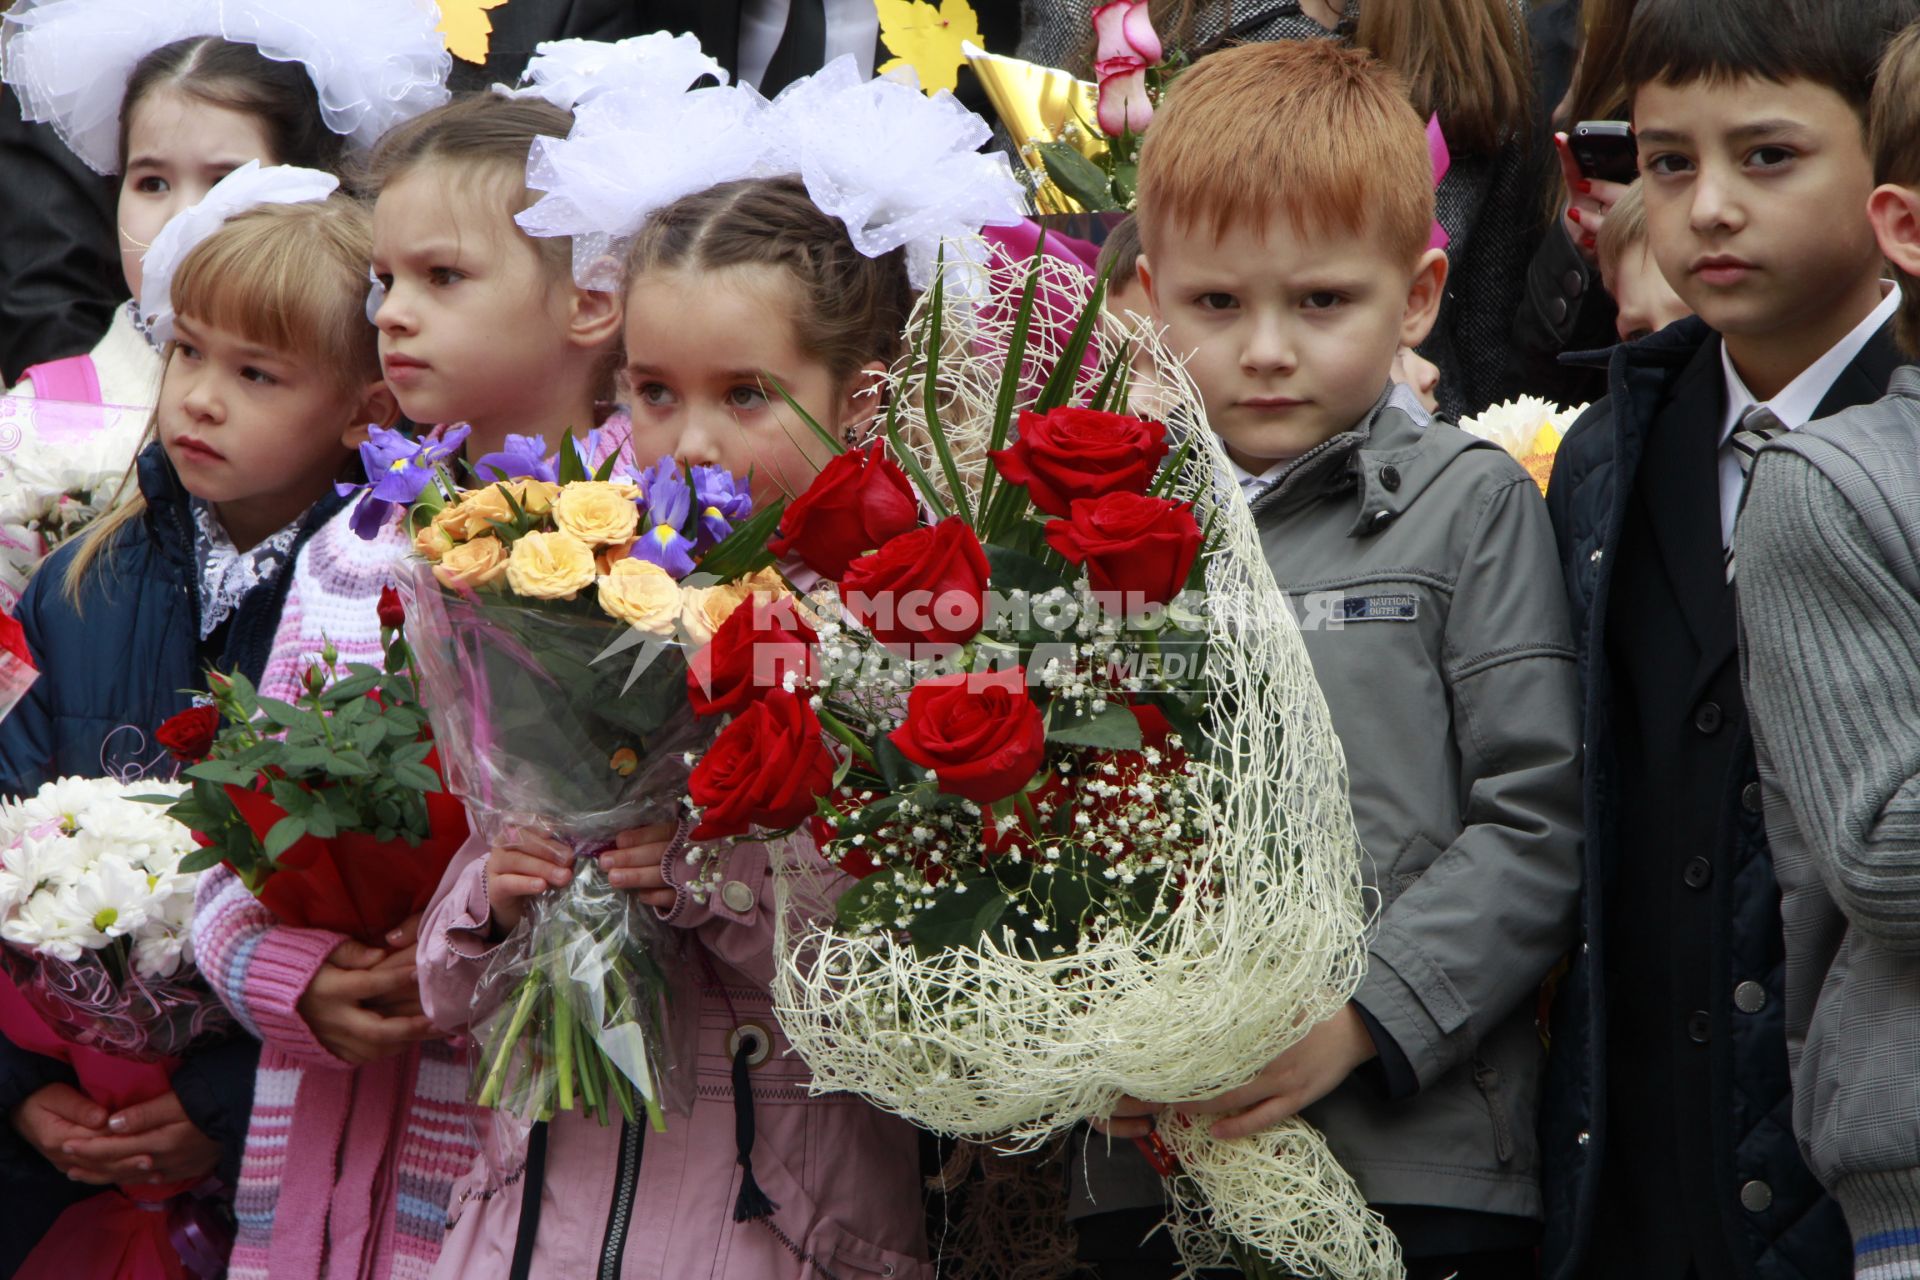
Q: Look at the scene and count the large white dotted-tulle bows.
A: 2